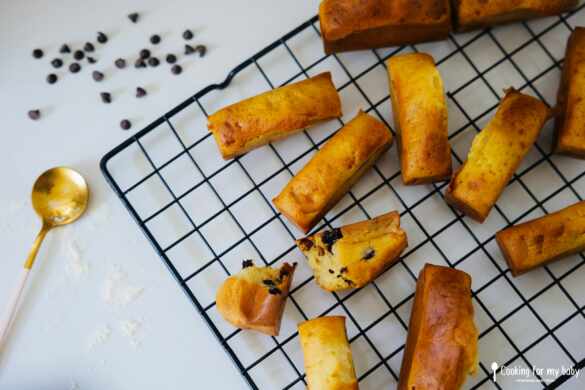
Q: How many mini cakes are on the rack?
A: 11